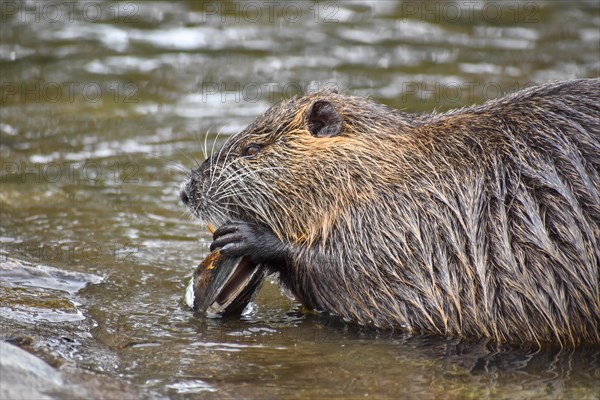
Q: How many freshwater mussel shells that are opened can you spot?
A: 1